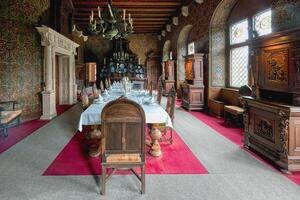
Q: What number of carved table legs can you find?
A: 2